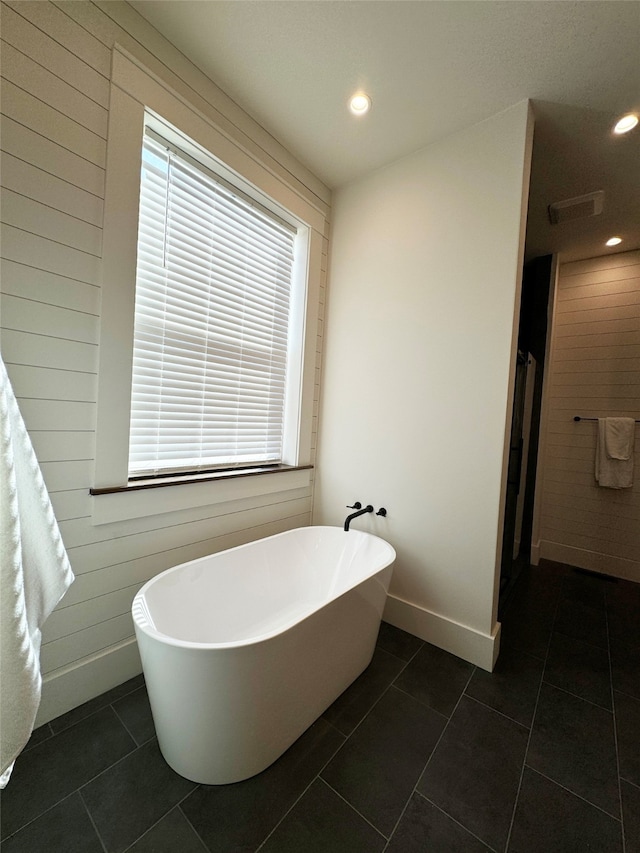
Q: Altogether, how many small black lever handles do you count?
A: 2